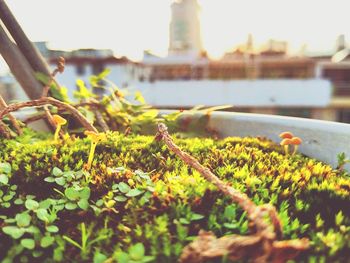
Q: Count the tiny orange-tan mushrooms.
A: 5